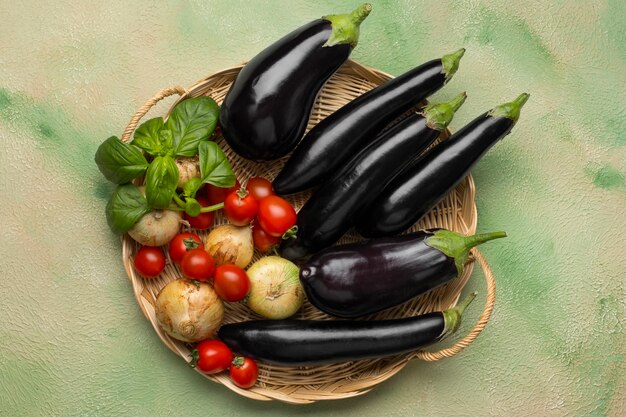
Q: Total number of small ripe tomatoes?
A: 12